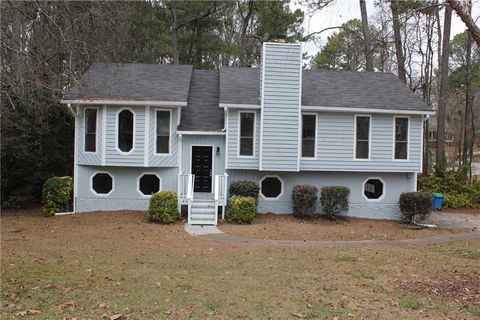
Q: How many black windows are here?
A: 11